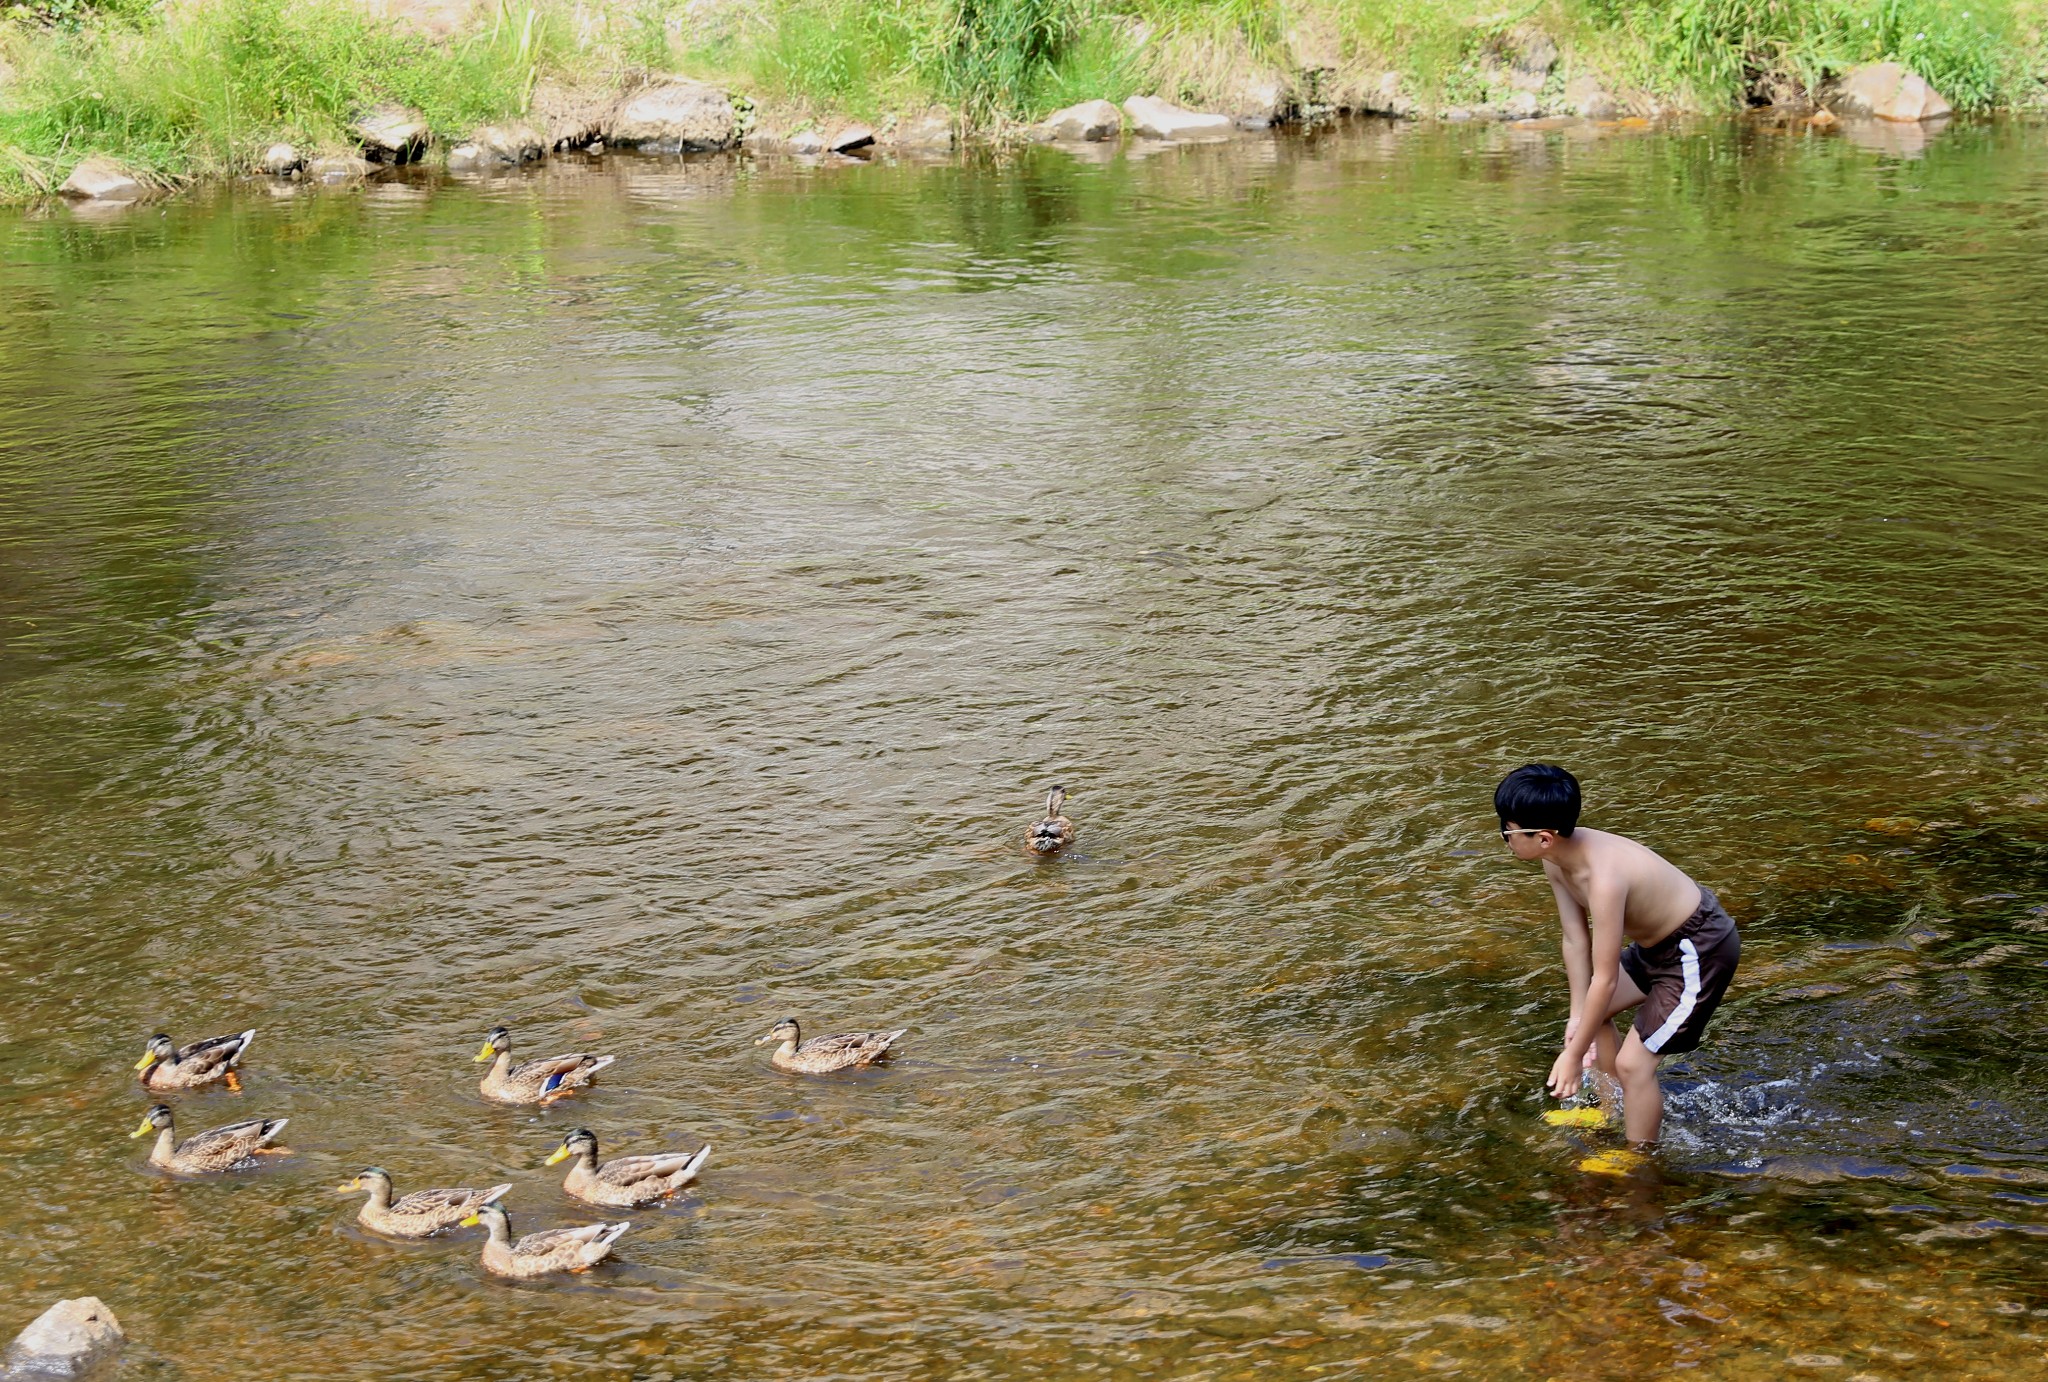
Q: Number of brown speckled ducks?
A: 8